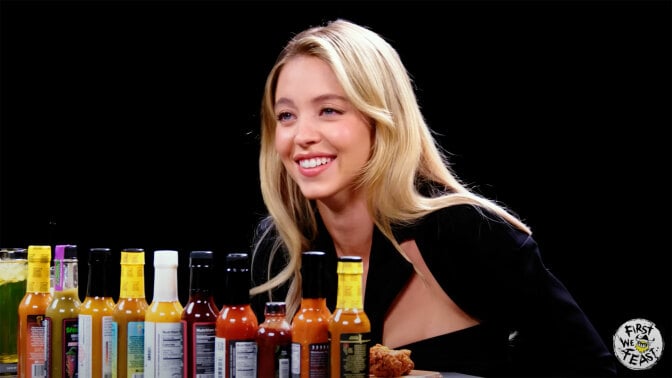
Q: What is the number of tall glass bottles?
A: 9